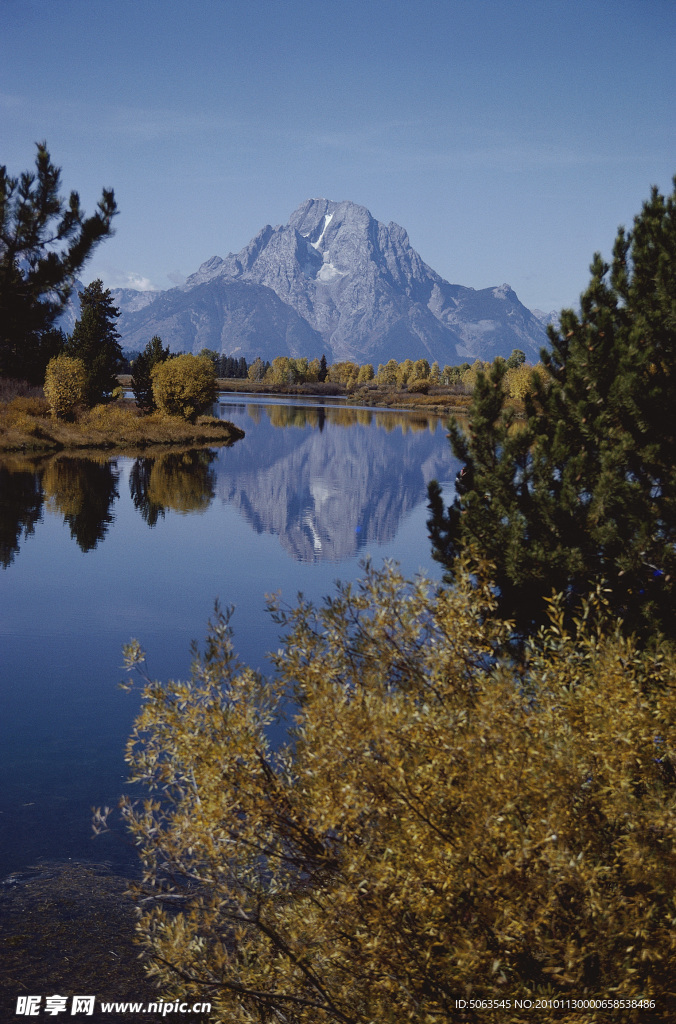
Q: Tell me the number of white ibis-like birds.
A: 0